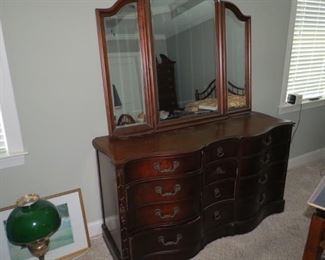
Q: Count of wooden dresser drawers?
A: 12